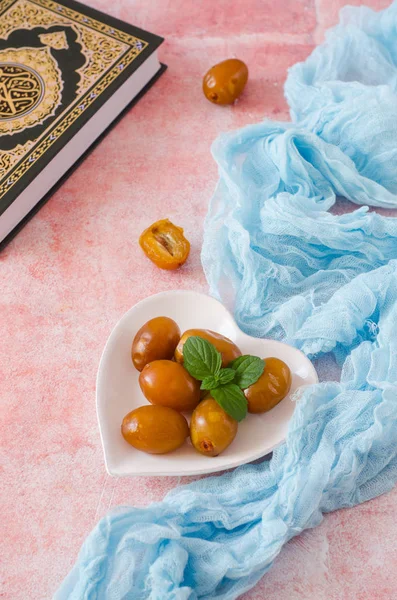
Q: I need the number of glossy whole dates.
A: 7